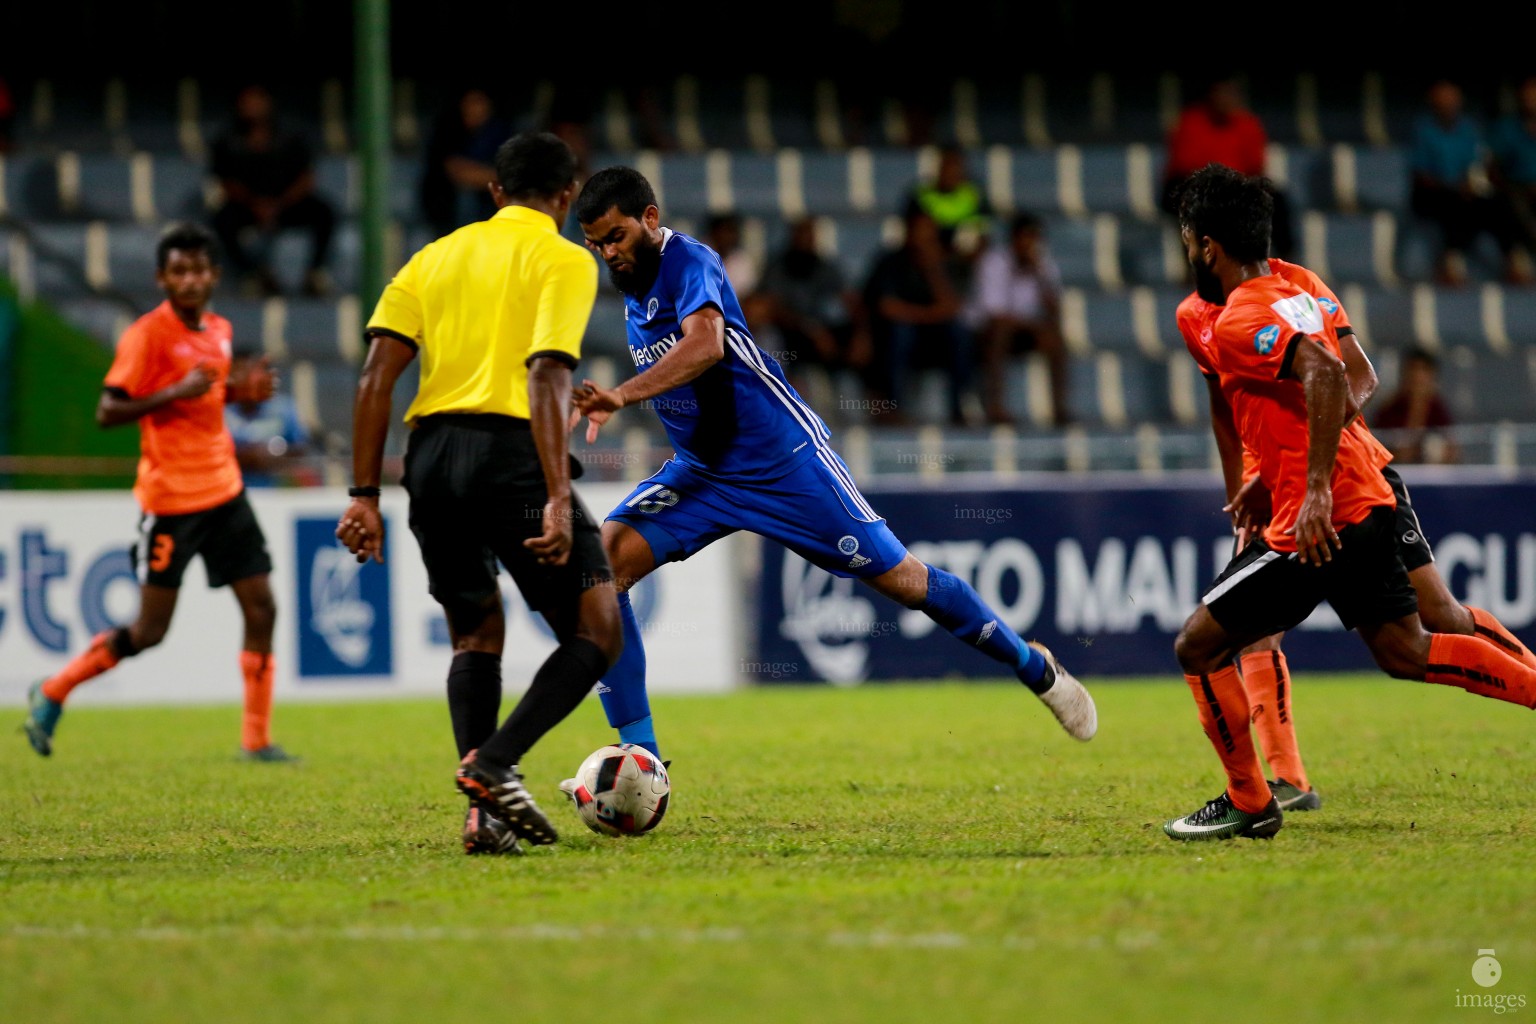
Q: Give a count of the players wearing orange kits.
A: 3